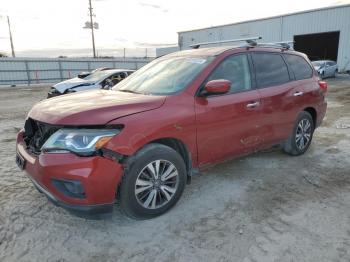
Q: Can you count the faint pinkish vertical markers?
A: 2